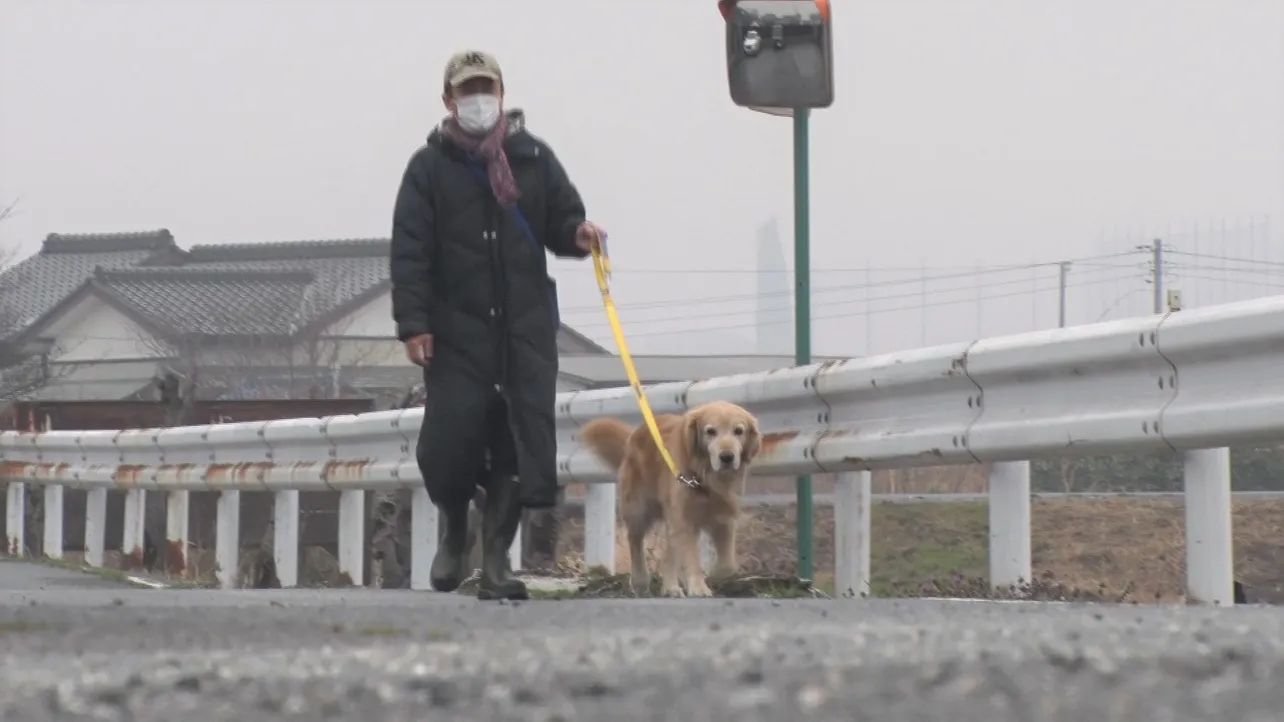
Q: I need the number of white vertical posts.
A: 15